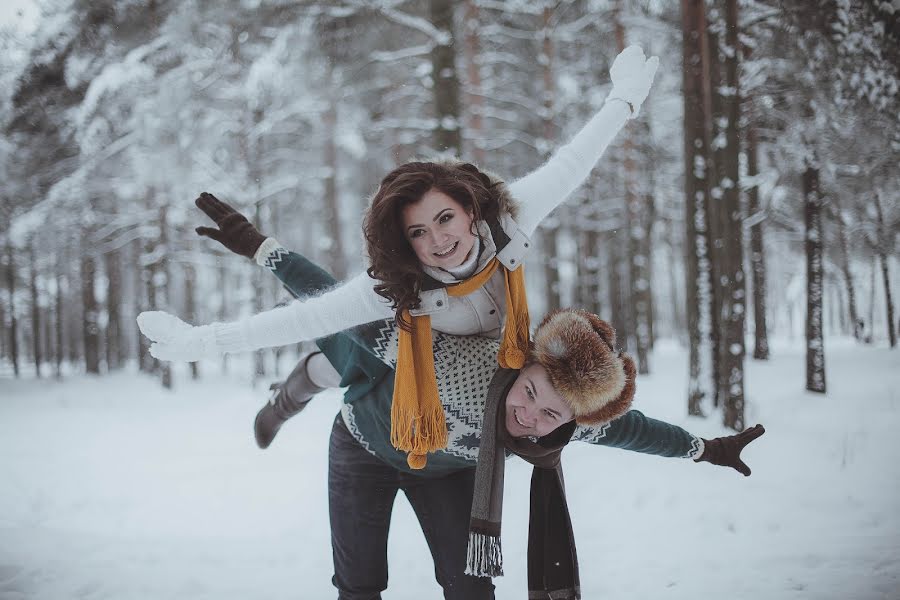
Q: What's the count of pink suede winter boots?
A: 0